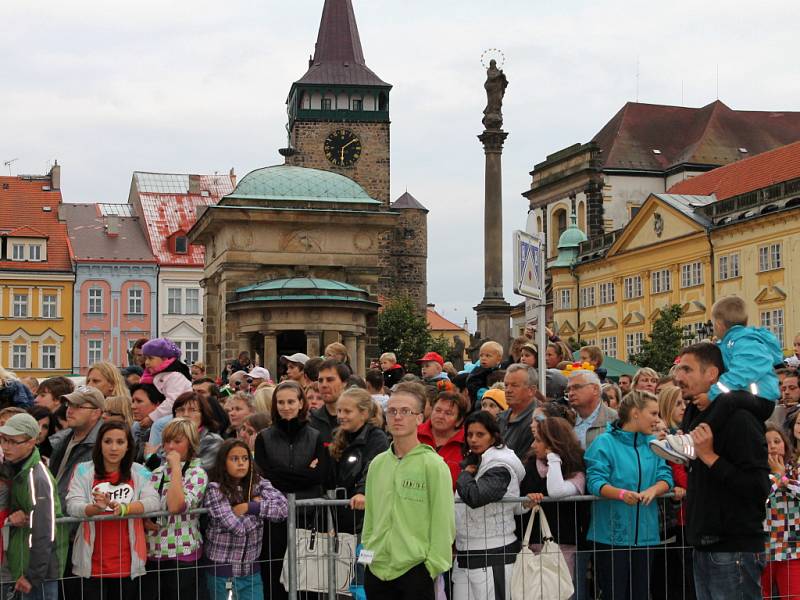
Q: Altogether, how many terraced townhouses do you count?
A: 3